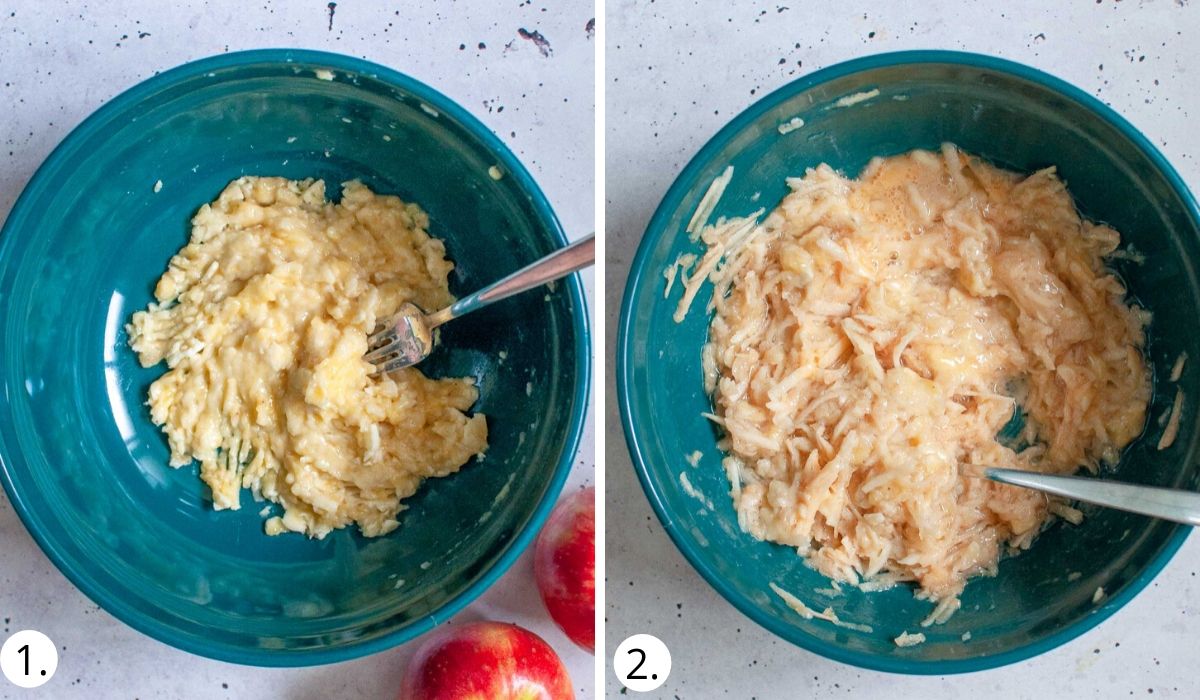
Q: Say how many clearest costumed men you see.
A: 0